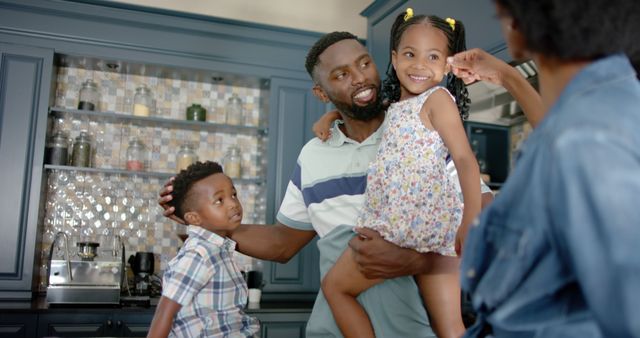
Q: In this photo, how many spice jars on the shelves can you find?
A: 9